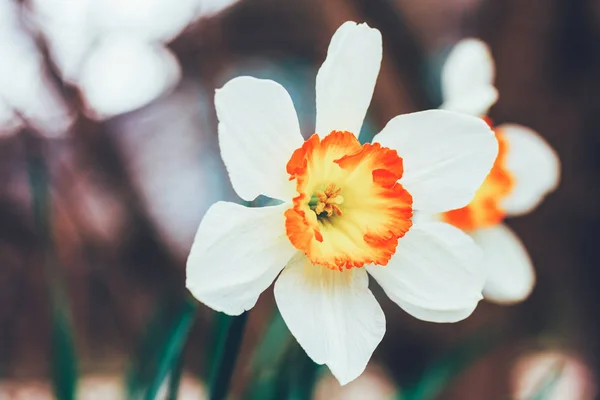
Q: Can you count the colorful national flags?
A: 0